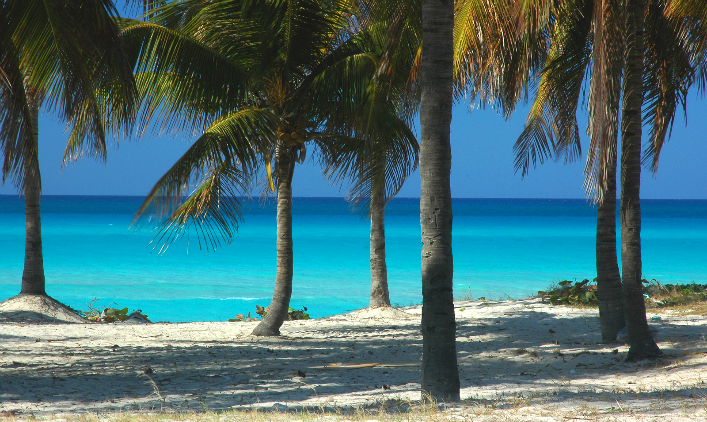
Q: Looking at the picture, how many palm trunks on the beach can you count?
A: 6